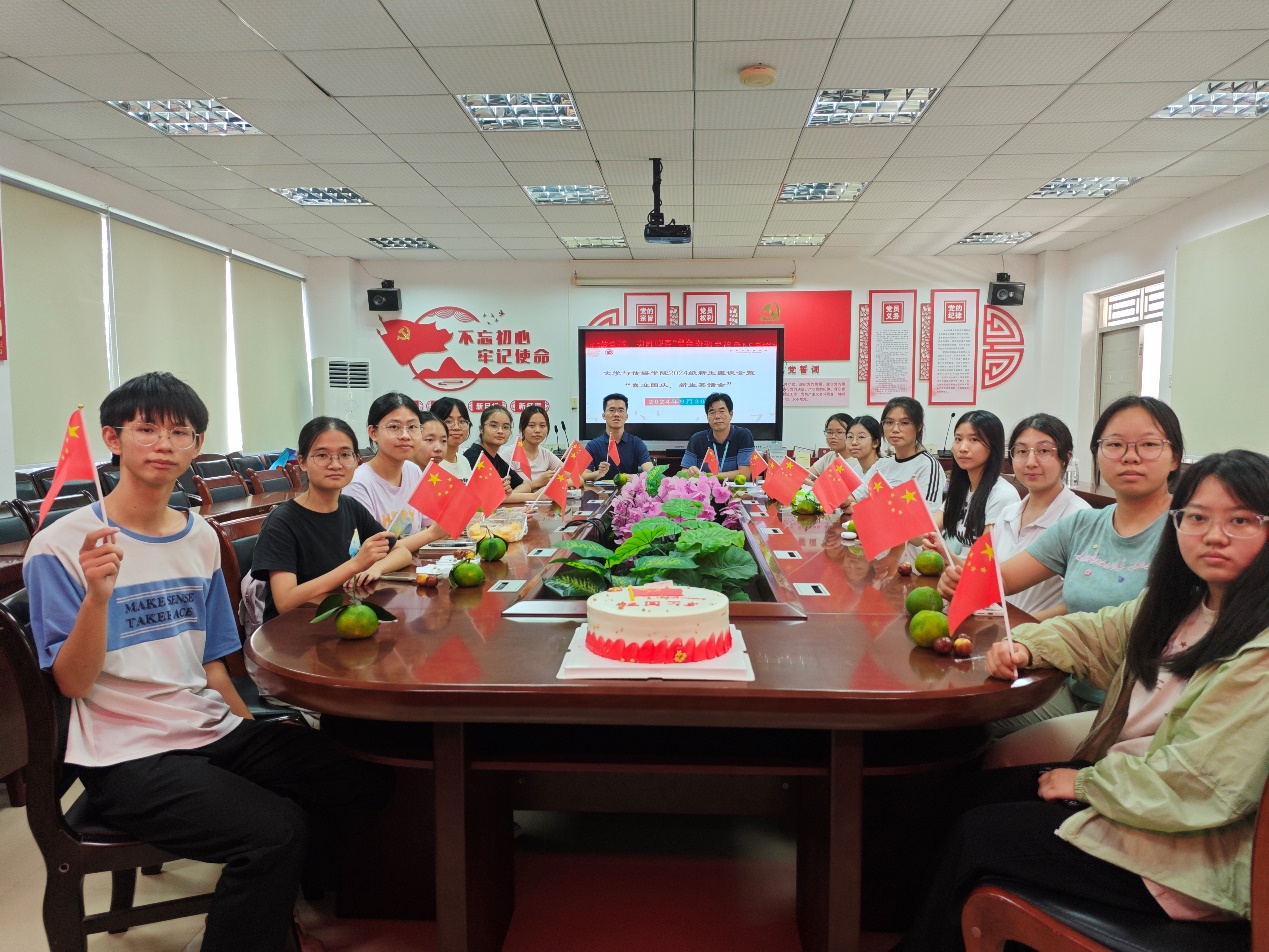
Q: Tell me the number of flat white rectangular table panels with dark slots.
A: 12